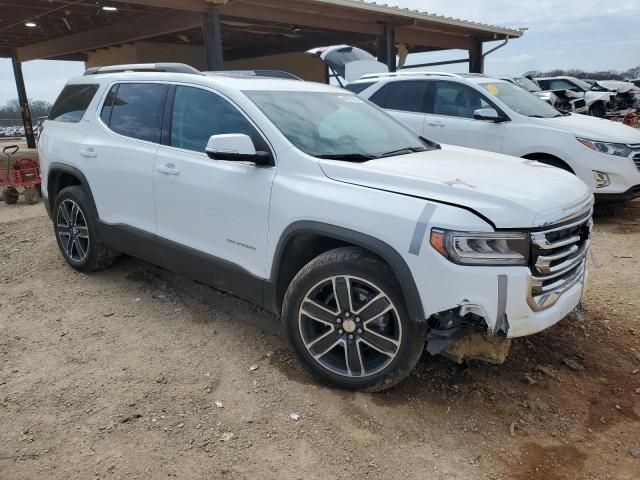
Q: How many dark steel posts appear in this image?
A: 4